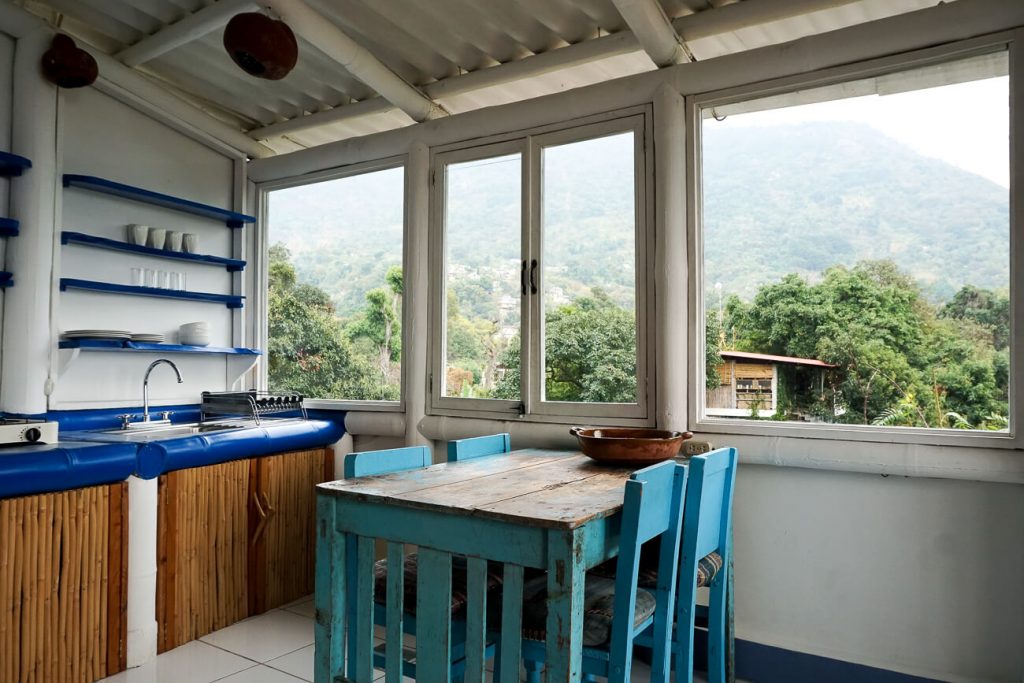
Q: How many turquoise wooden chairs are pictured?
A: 4